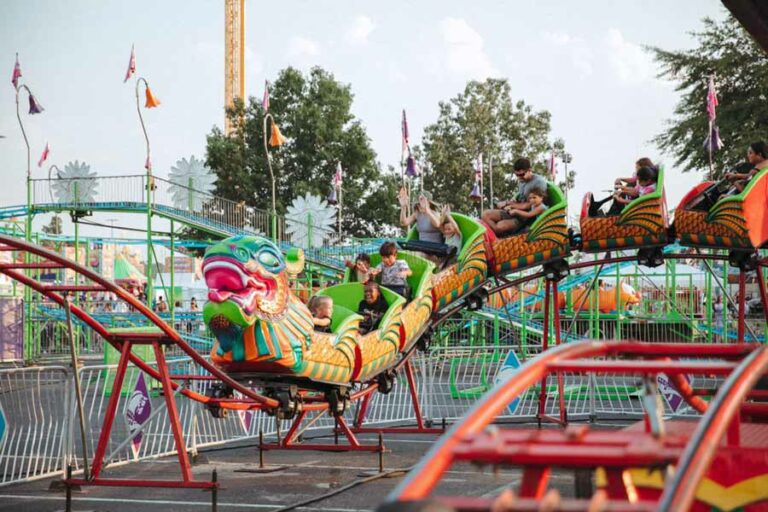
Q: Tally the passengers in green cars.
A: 12